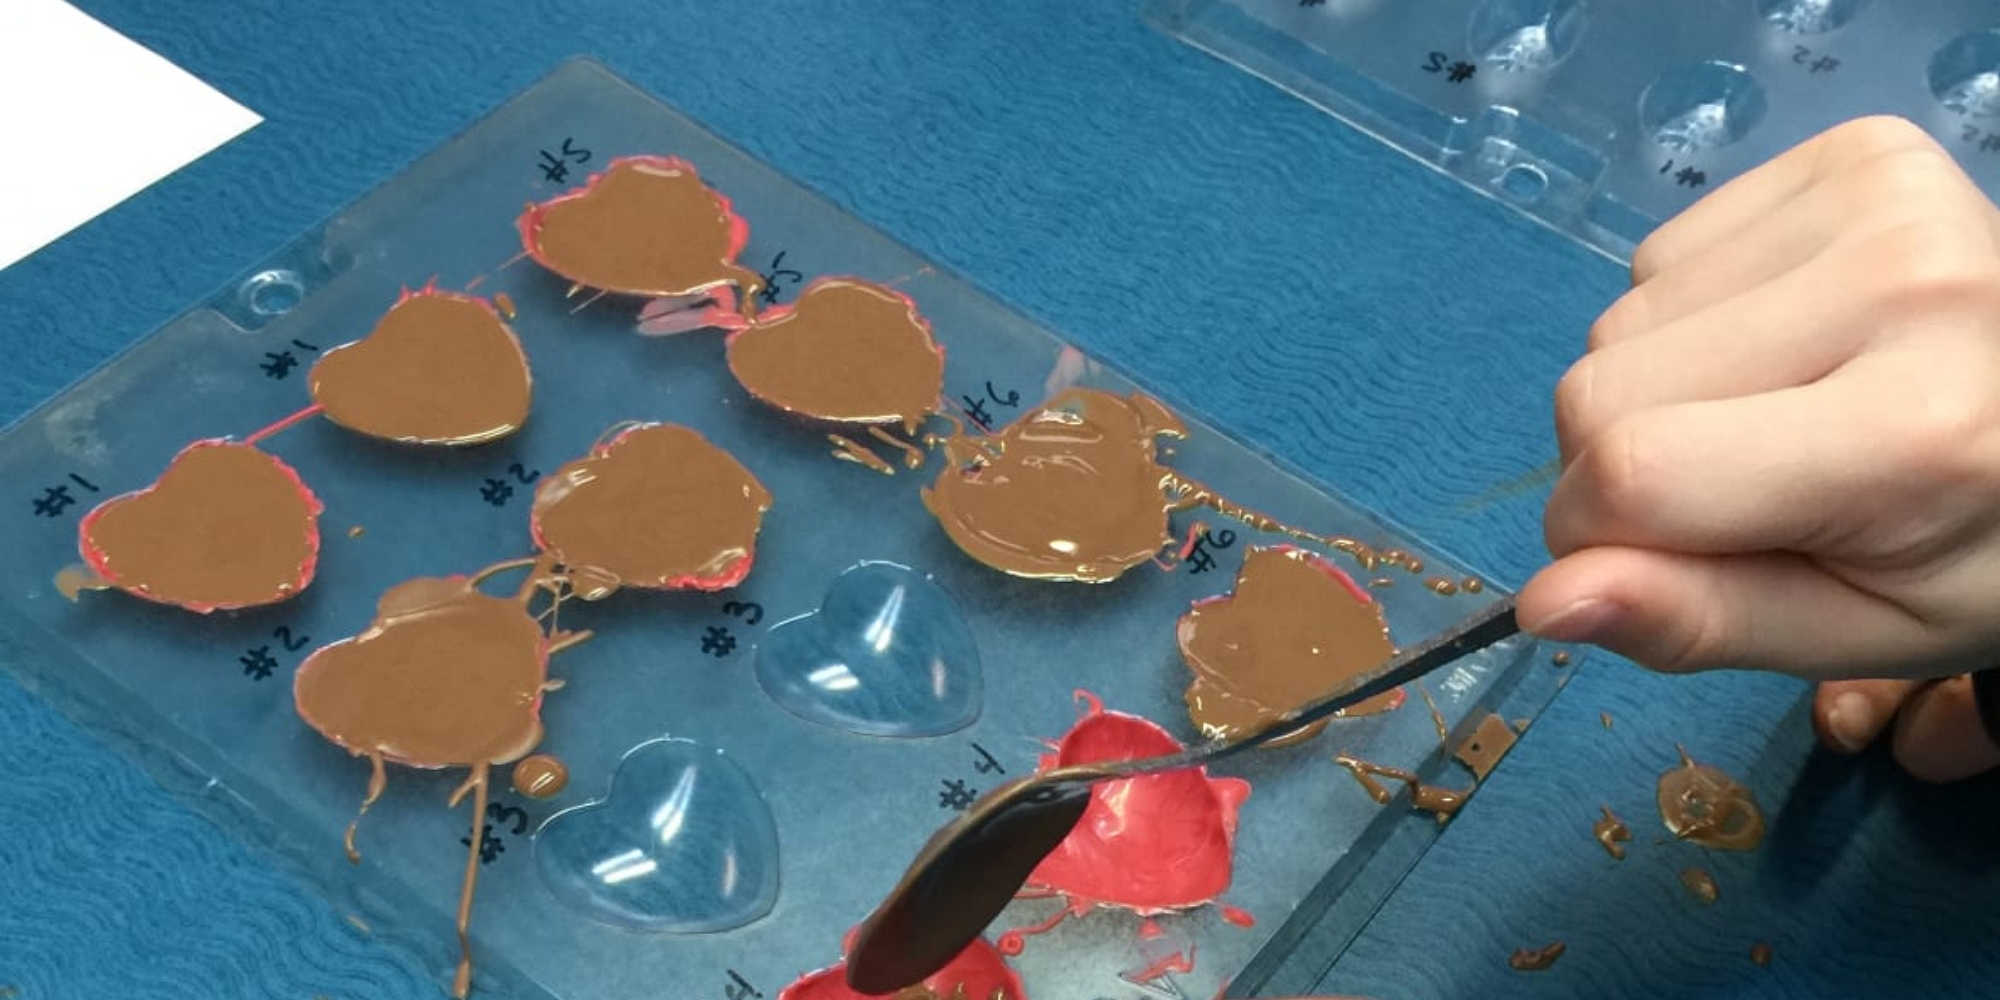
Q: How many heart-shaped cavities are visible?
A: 12